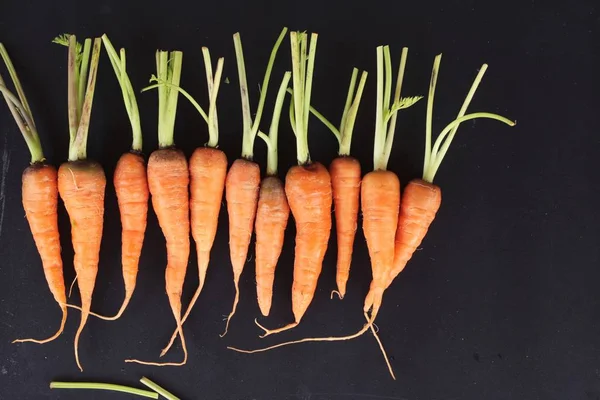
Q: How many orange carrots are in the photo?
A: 11